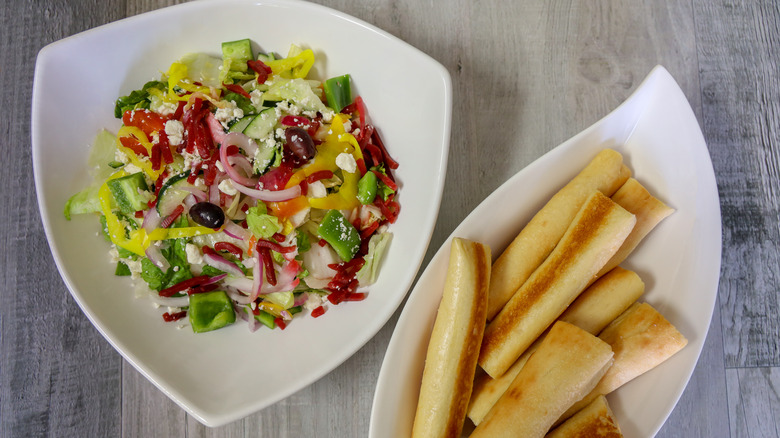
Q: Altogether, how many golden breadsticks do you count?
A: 8